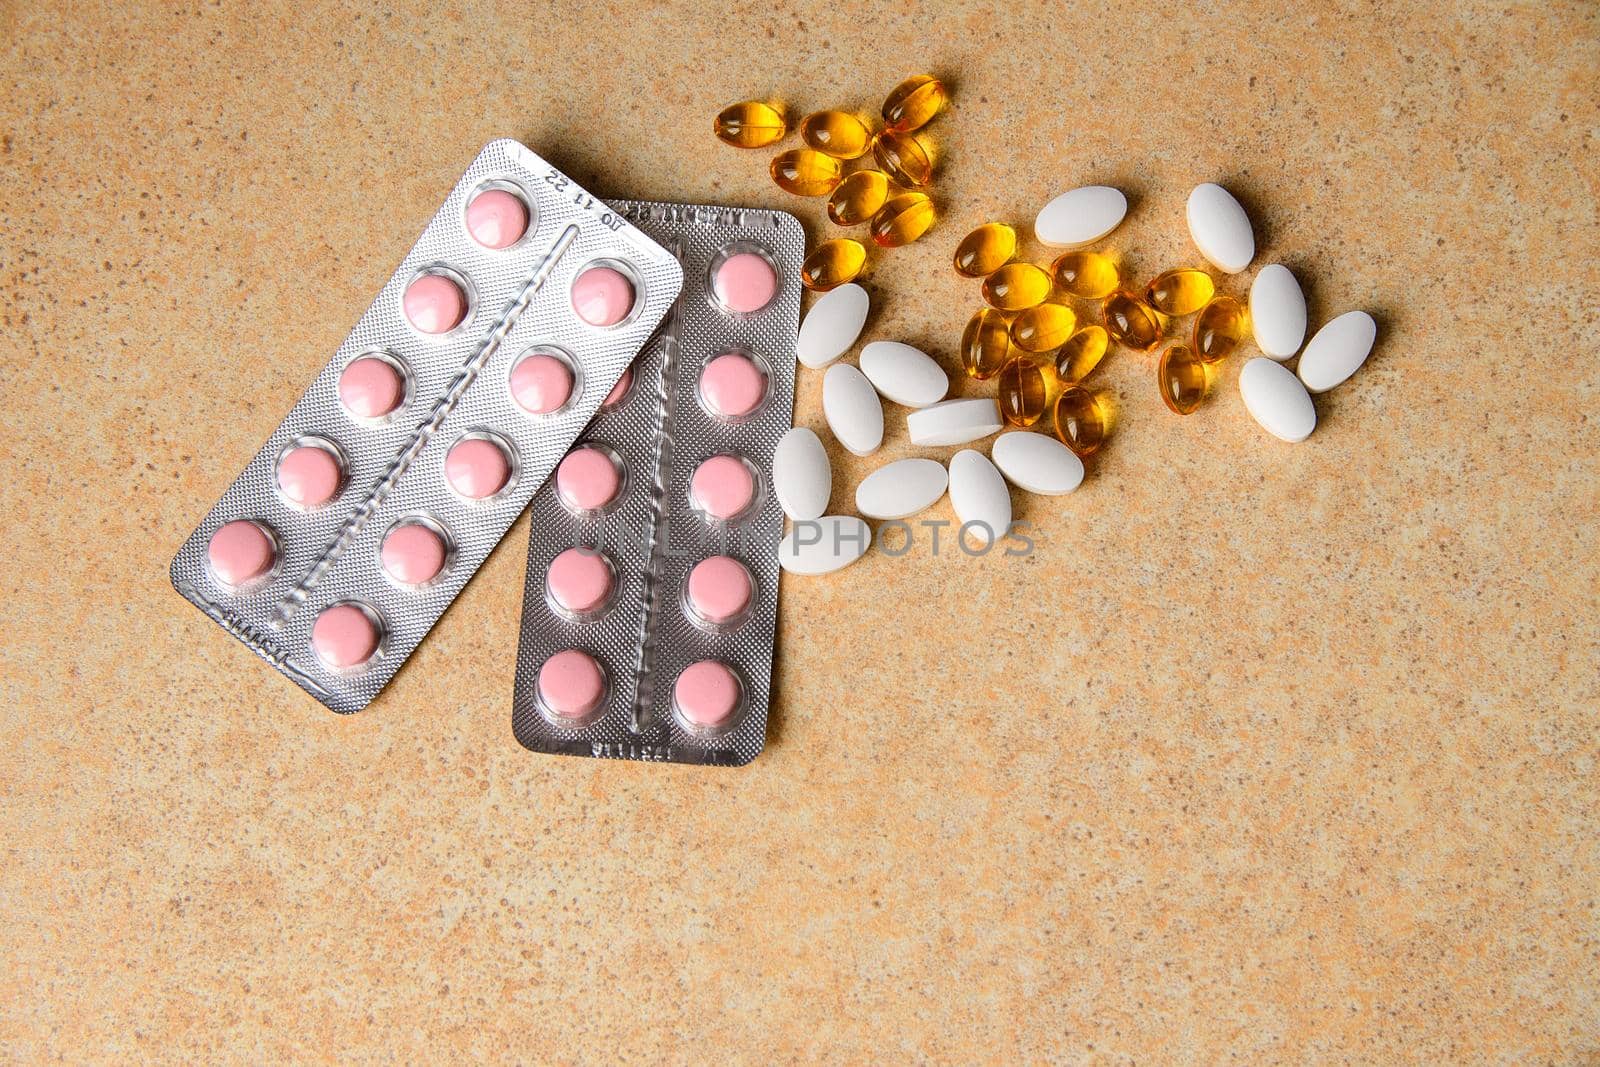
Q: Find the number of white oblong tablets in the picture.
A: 14